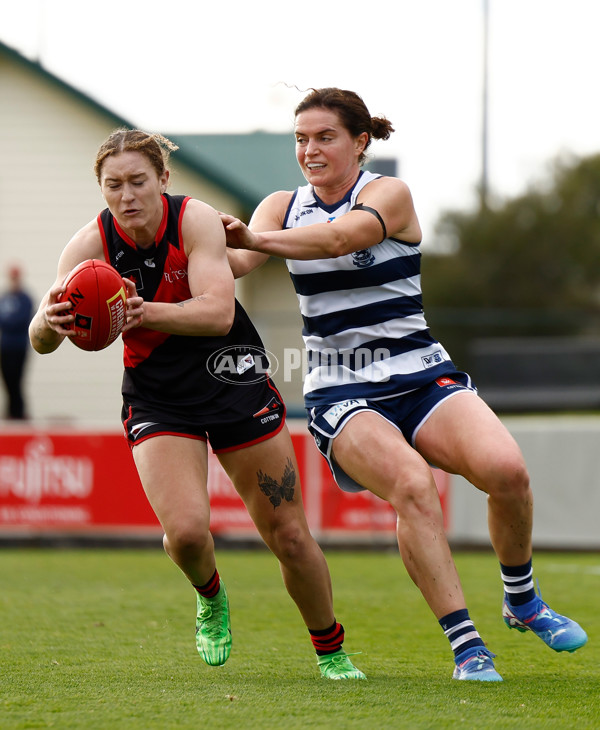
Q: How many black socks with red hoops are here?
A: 2